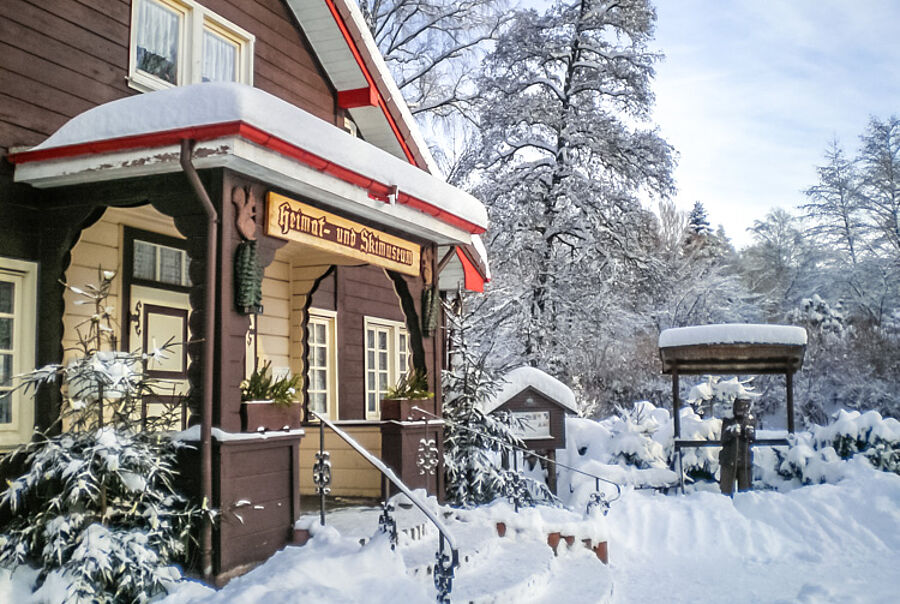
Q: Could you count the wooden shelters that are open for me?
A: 1